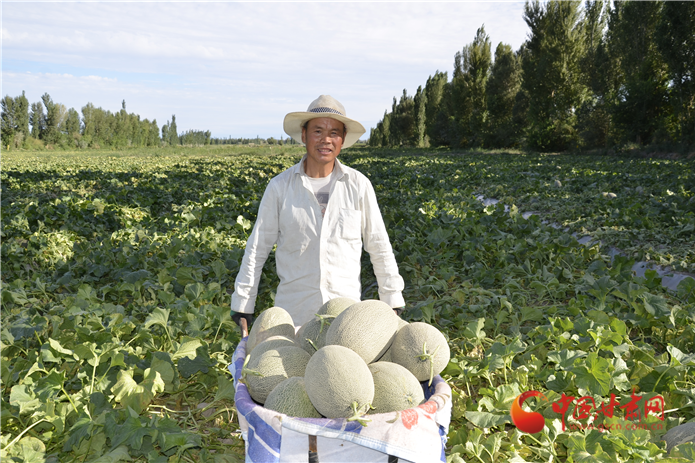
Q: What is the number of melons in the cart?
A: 11